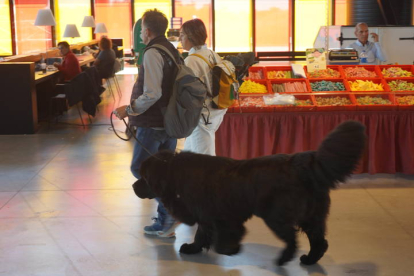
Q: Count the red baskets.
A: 15